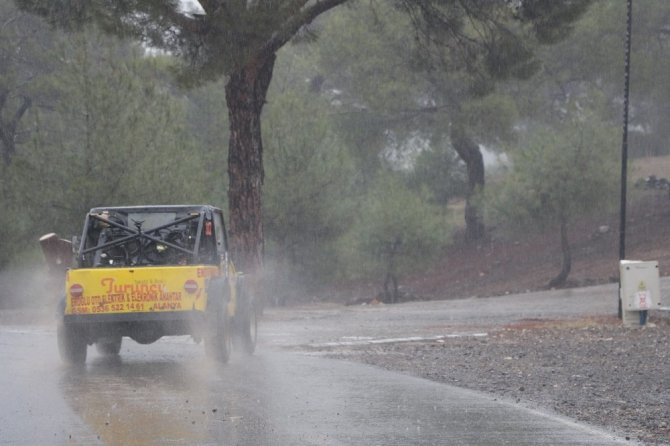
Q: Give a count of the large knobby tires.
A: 4